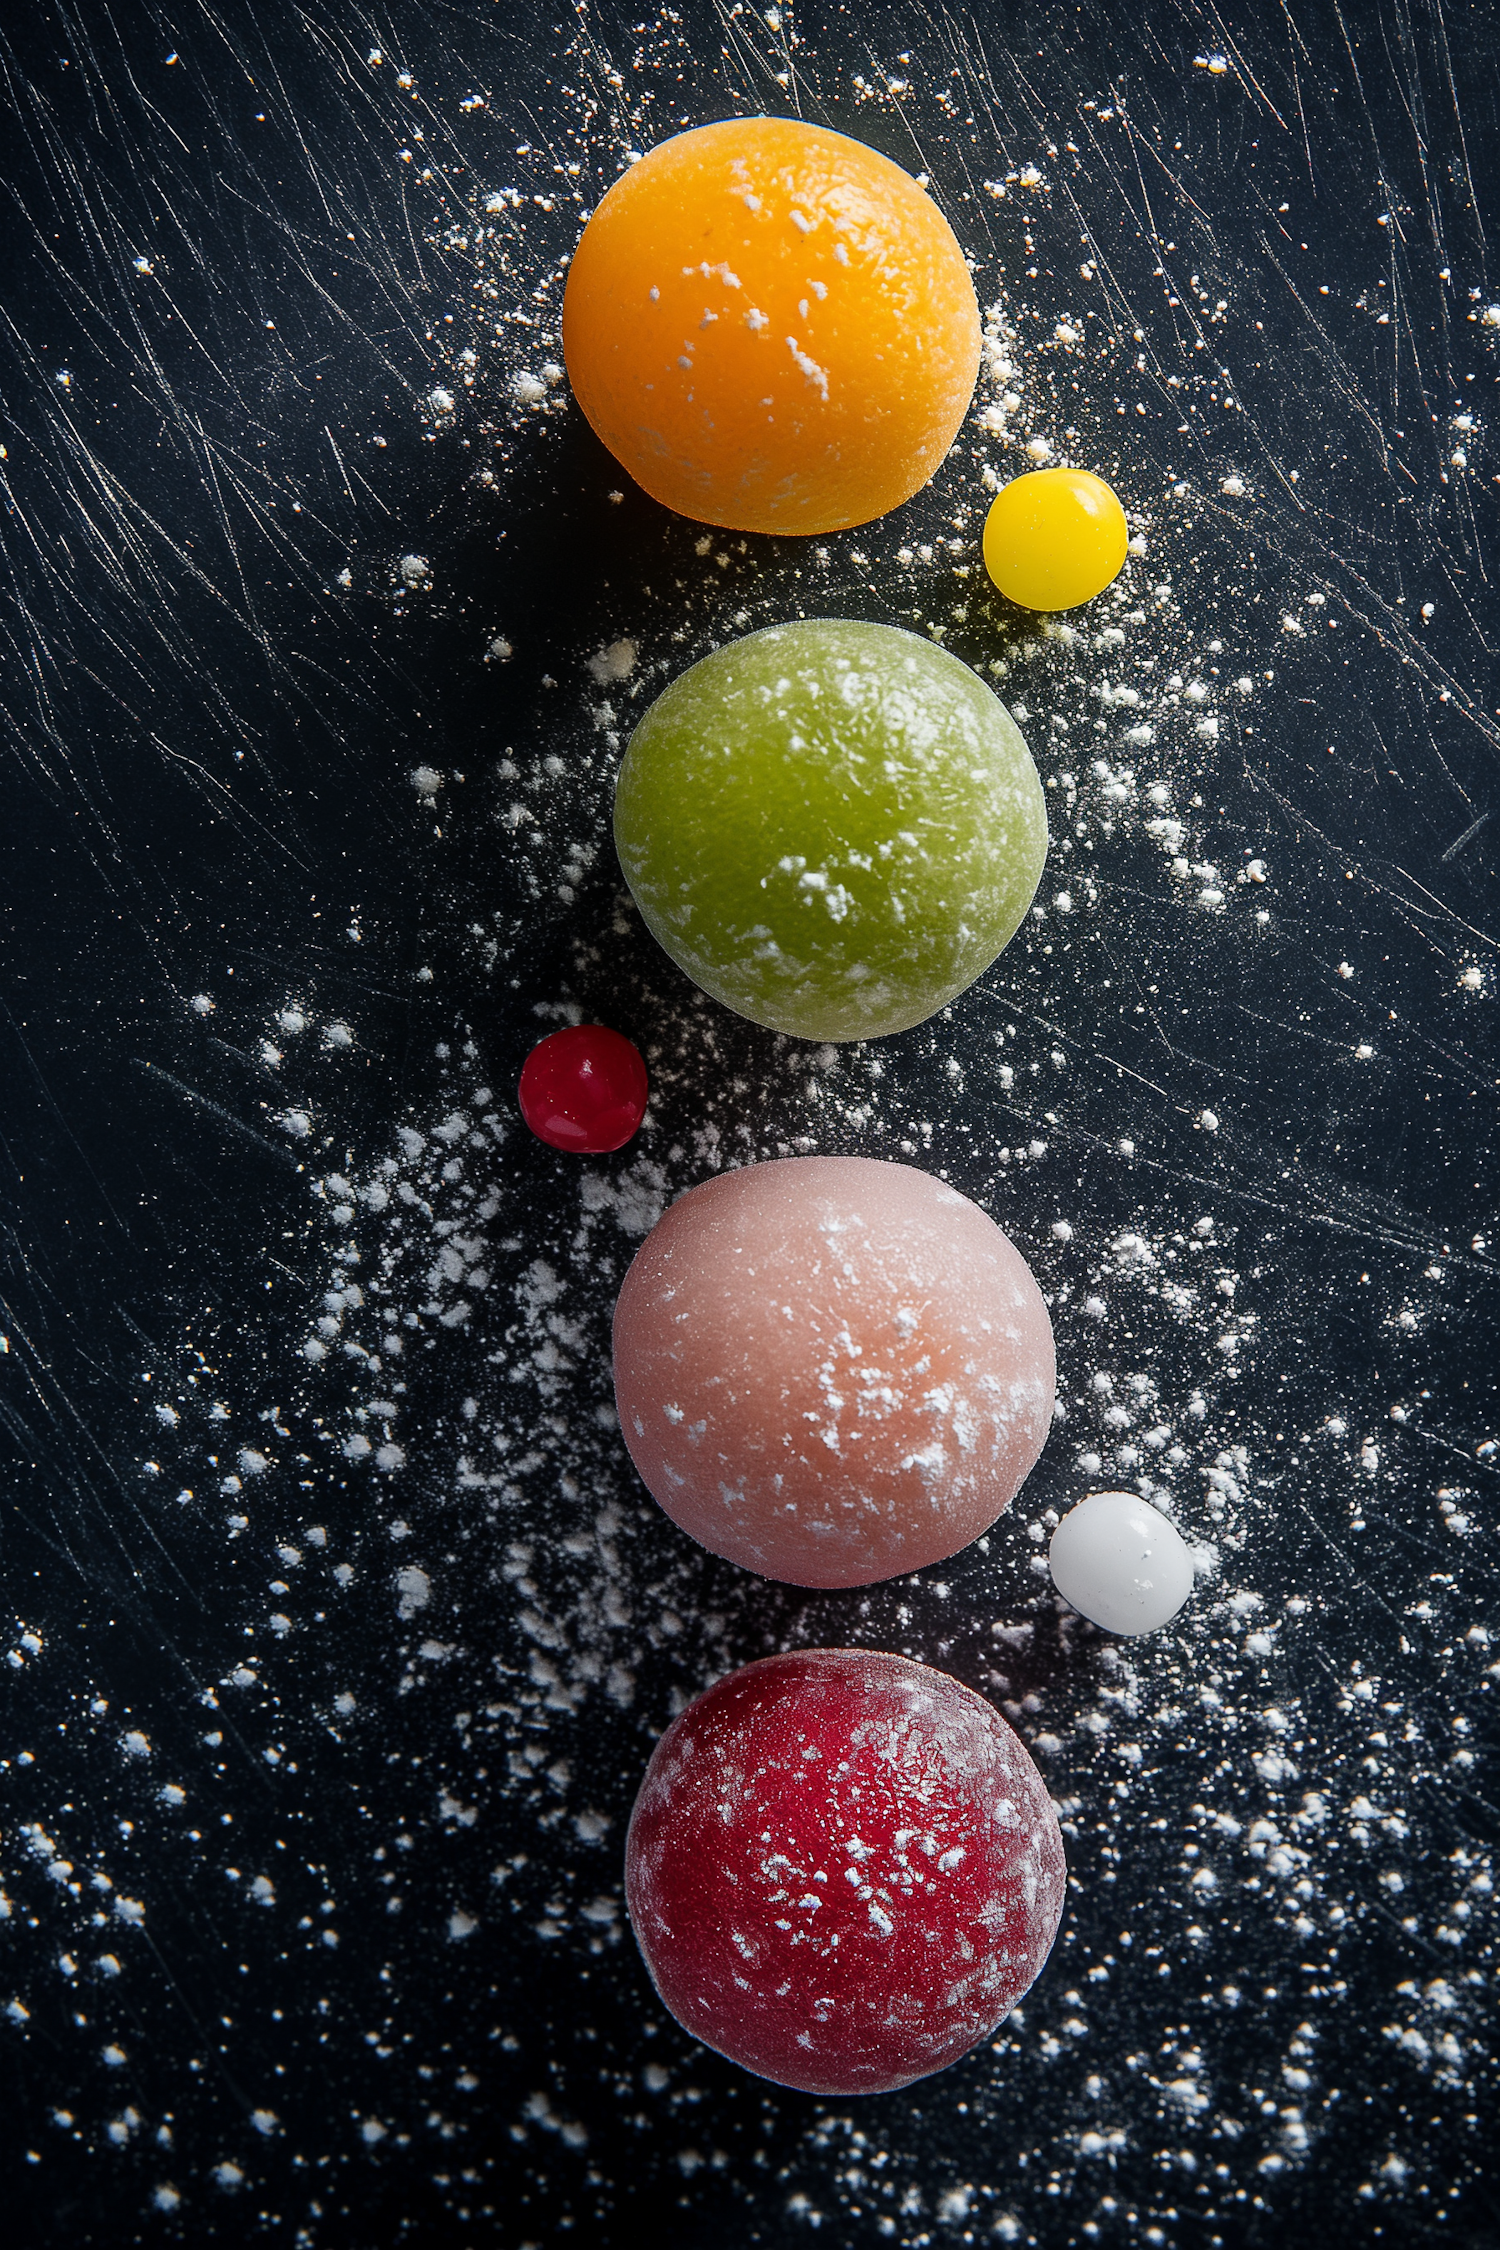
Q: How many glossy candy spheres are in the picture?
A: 3